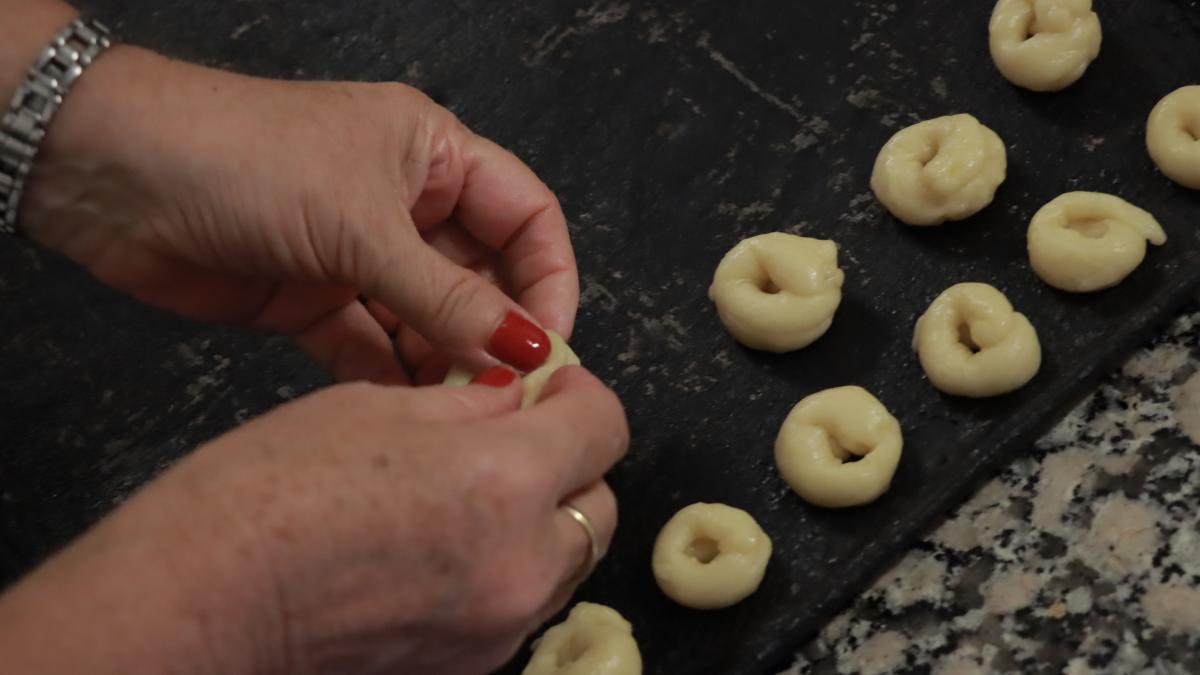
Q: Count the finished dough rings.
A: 9